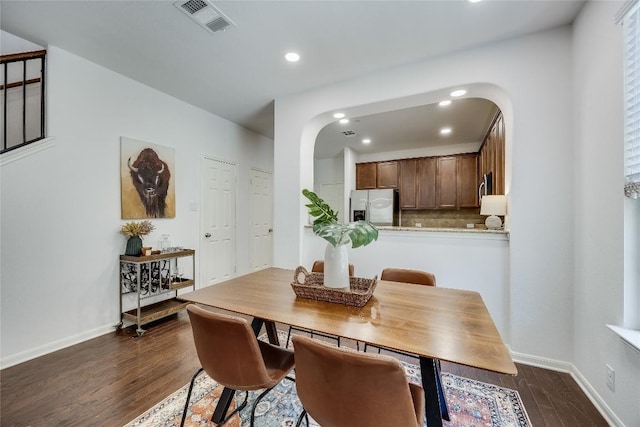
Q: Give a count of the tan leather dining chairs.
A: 4